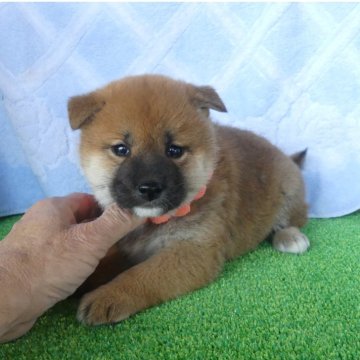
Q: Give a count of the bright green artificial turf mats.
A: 1